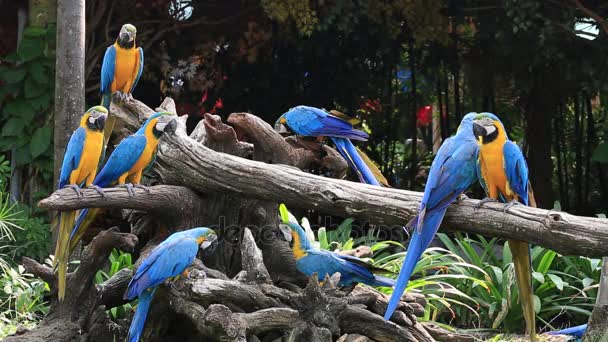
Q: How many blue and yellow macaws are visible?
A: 8